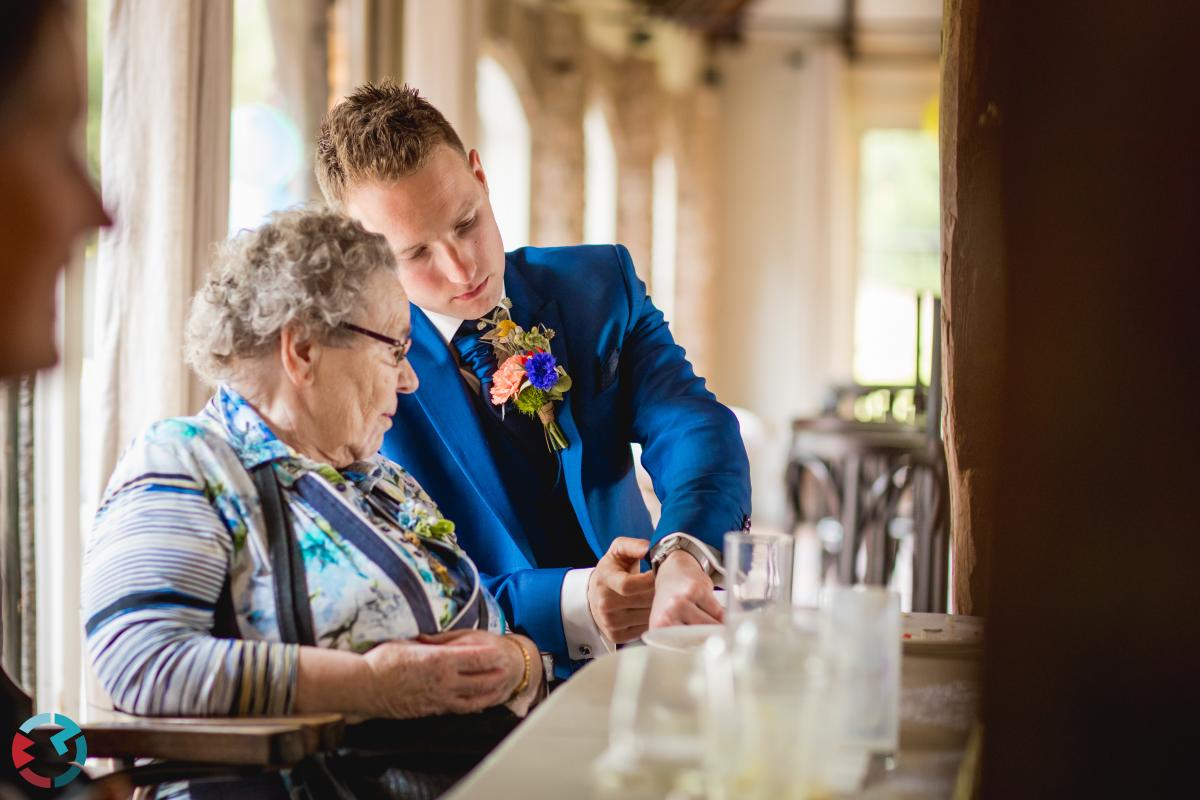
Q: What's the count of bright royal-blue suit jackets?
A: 1